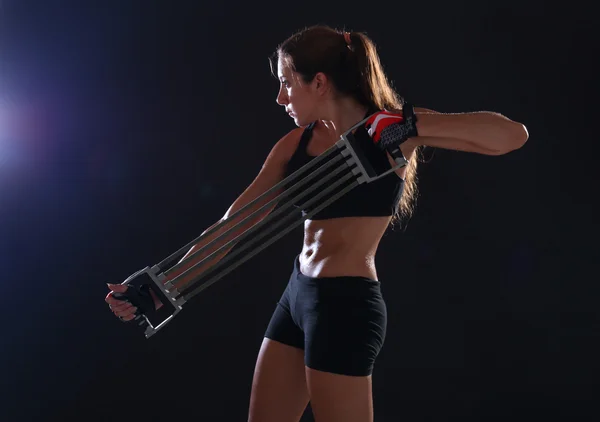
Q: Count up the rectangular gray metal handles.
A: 2